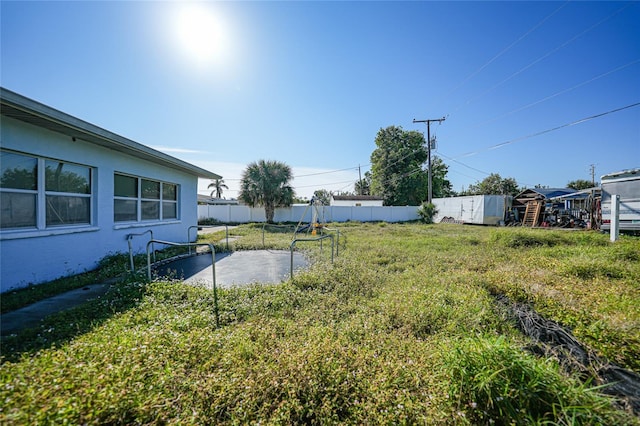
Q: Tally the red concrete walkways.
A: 0